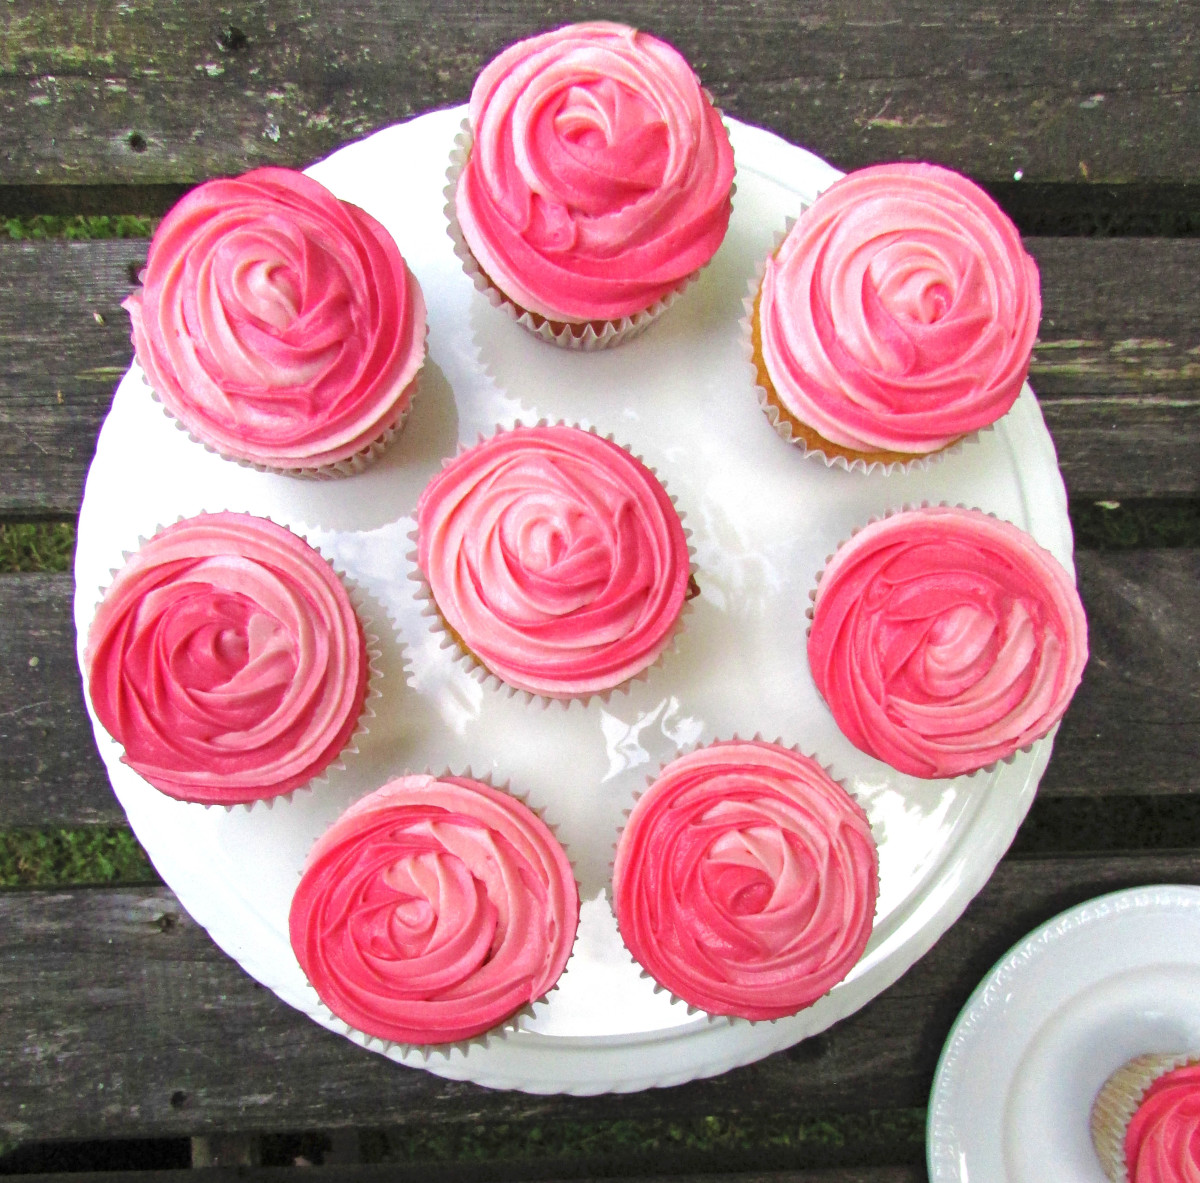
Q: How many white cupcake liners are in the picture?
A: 9